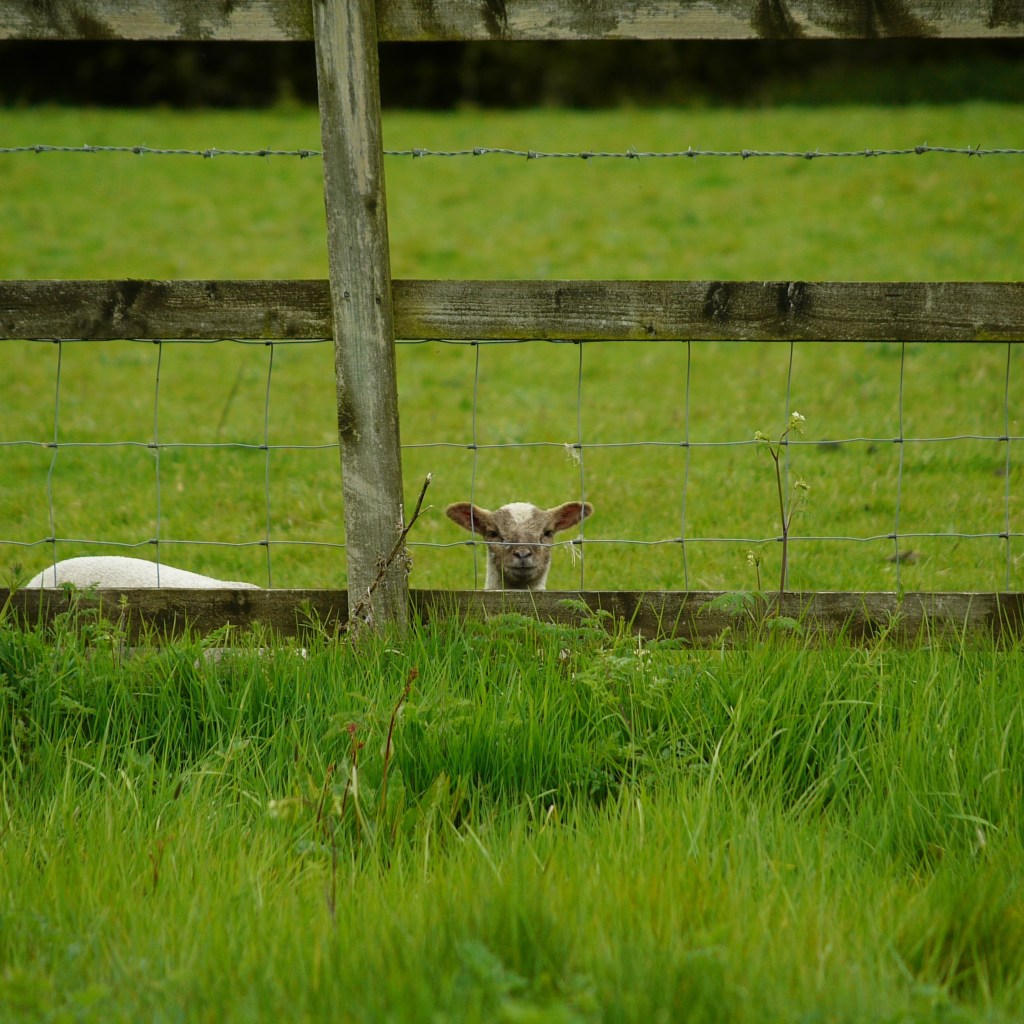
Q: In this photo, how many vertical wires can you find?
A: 9